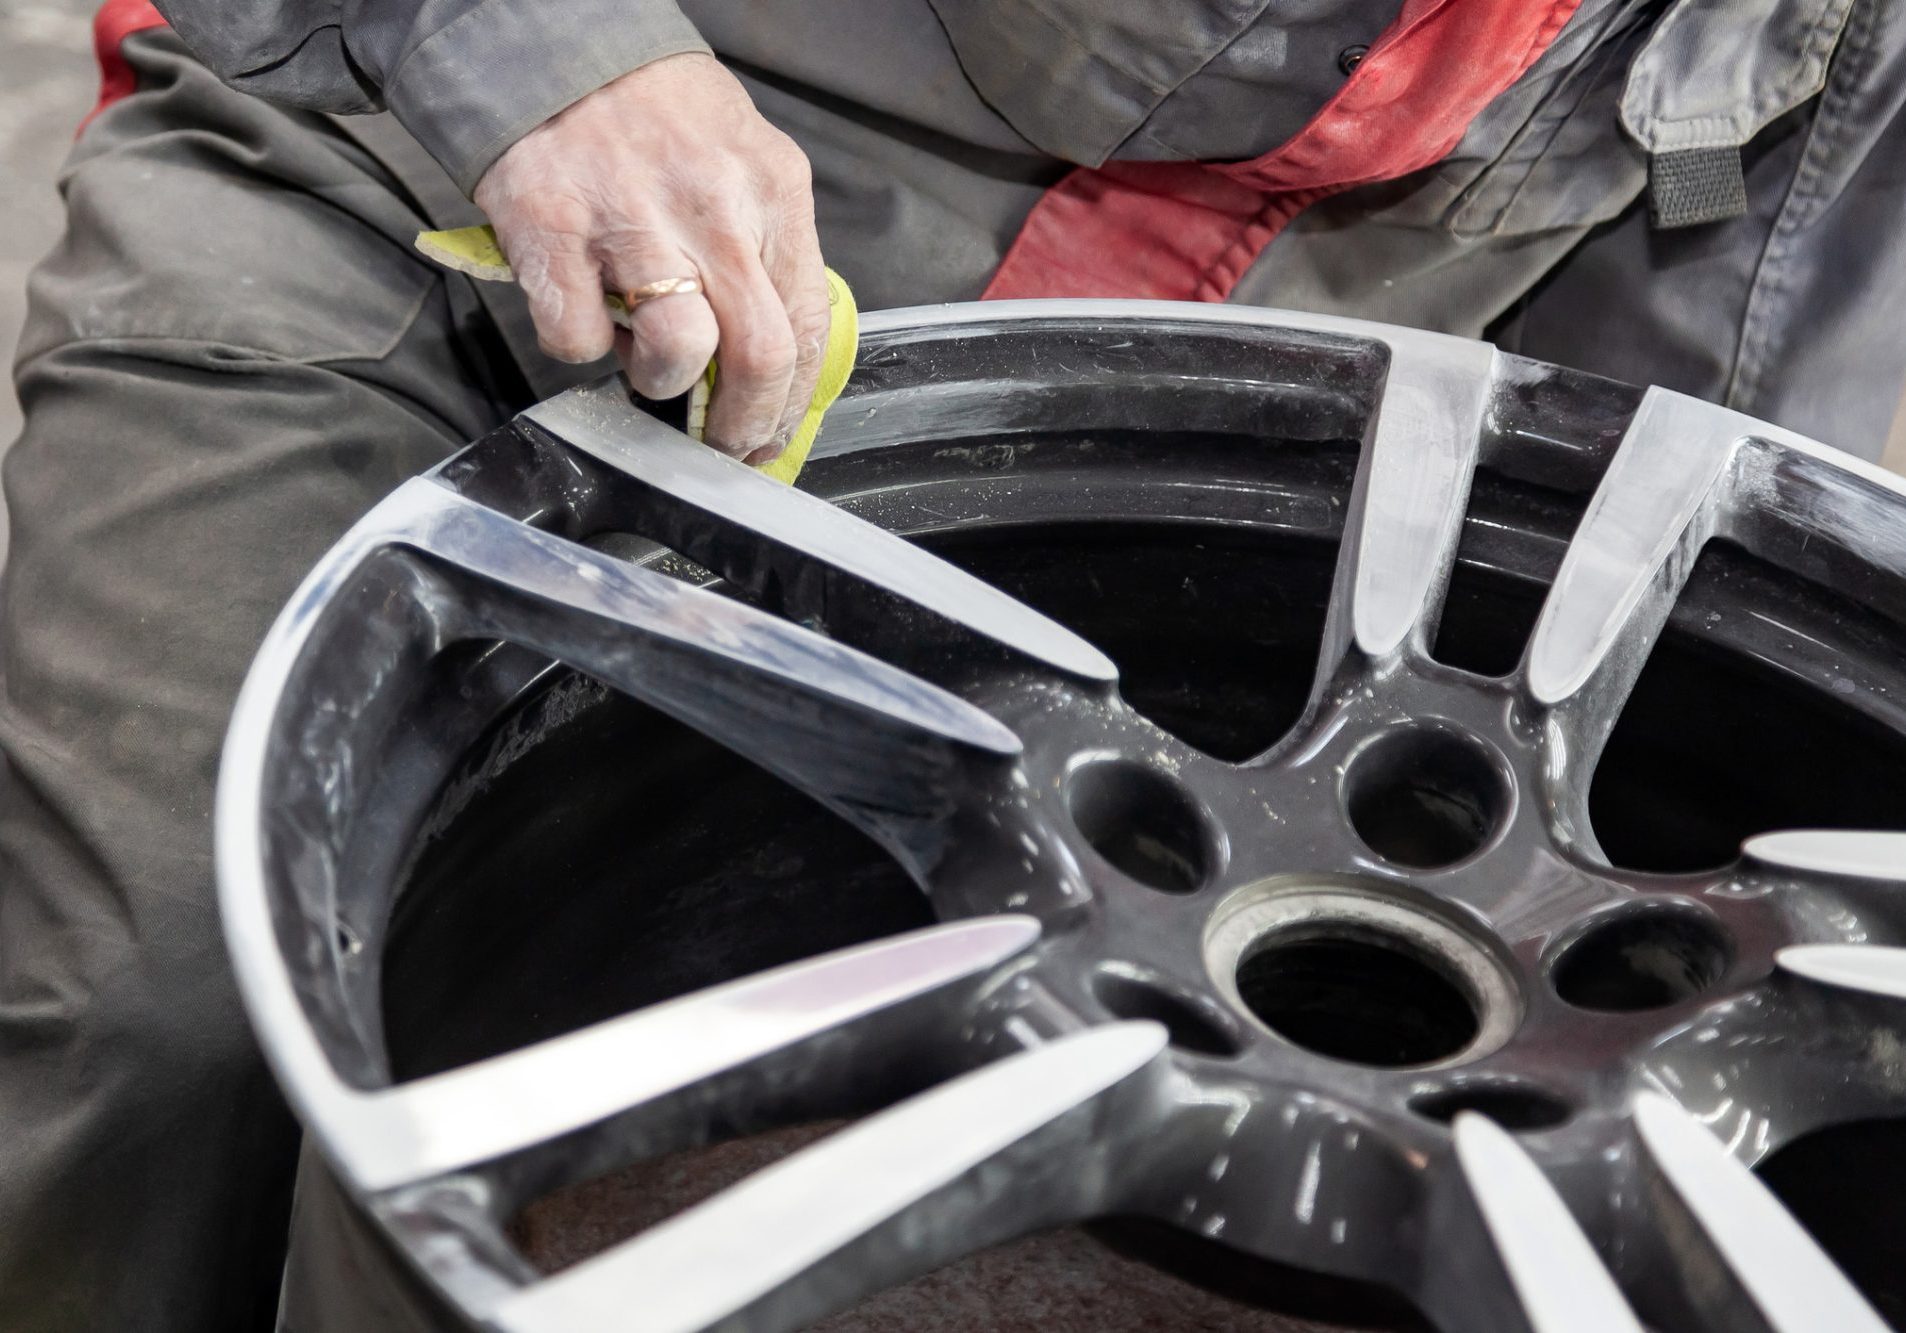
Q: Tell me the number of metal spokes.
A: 10